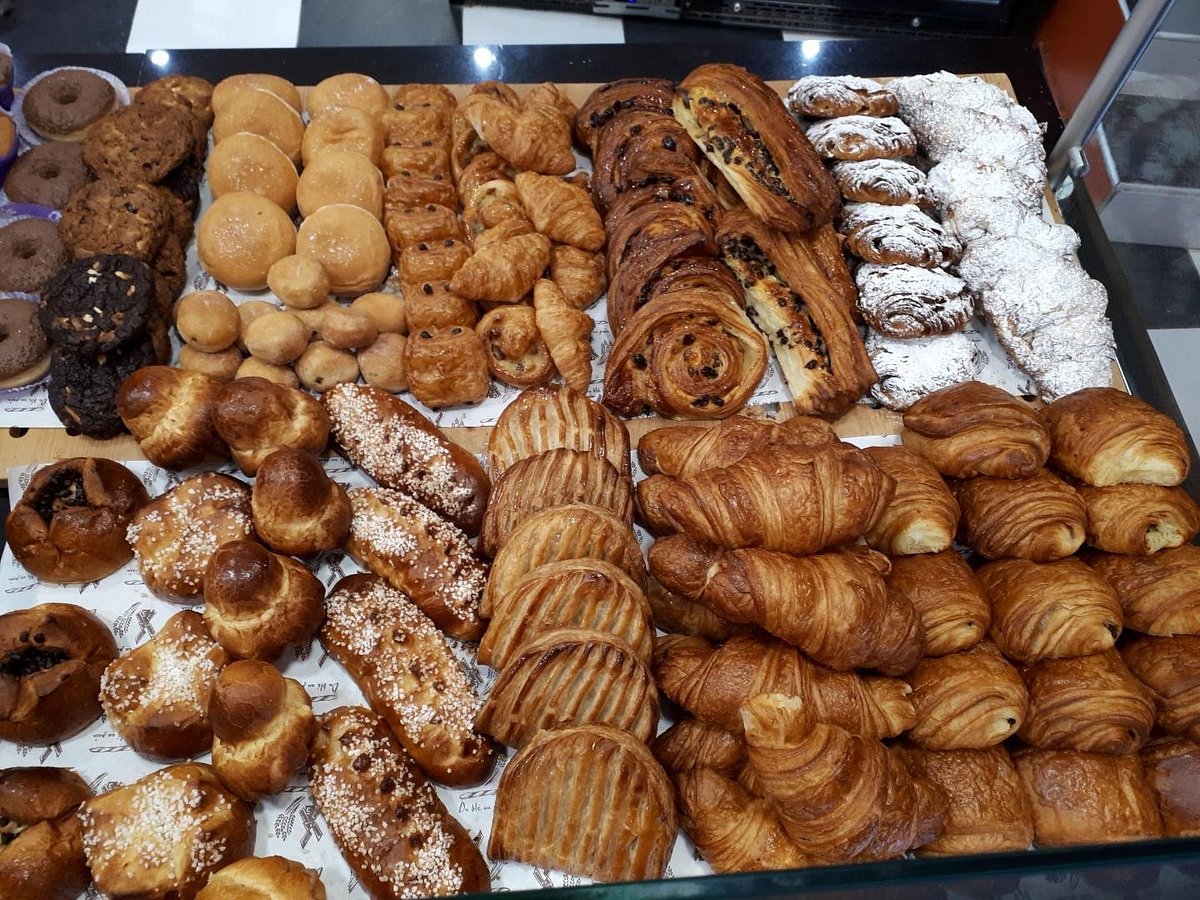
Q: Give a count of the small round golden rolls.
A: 11